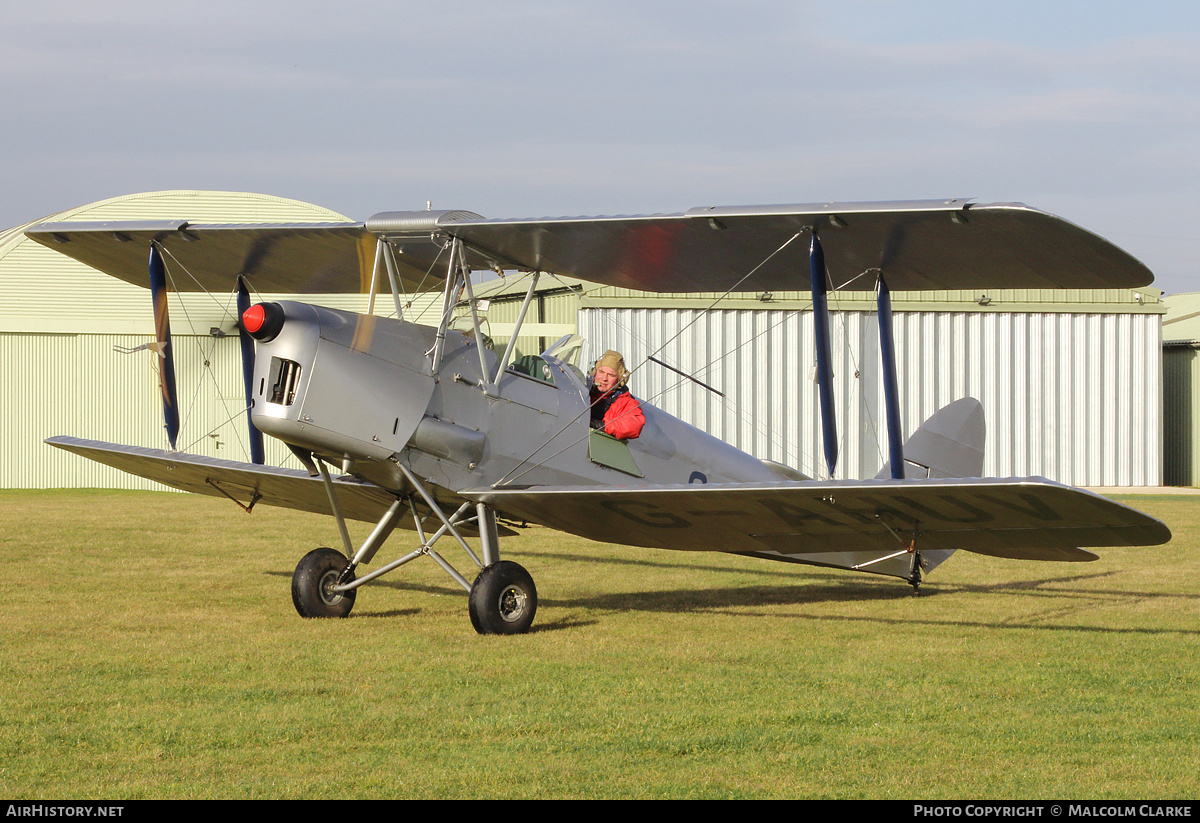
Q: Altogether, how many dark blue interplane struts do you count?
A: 4